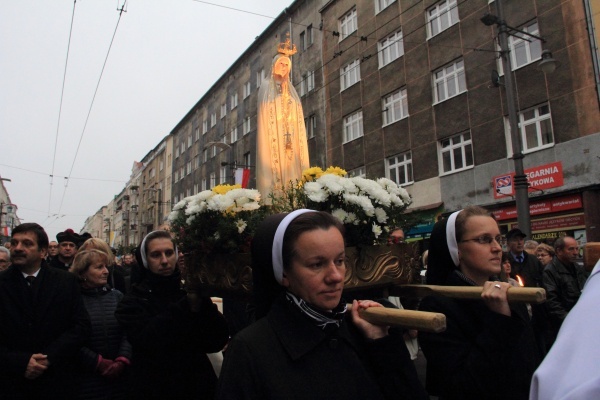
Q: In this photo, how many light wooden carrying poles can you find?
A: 2